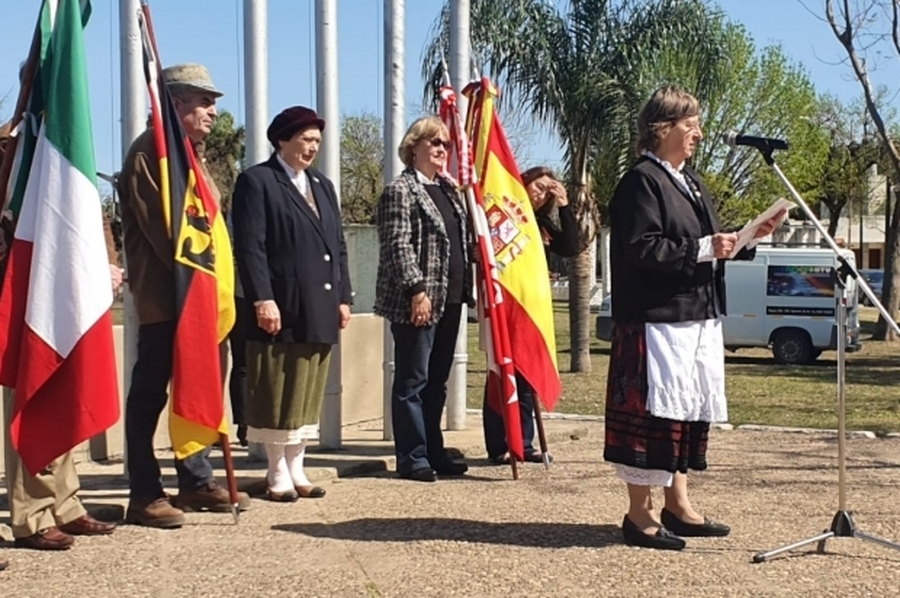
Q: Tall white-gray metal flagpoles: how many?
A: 5